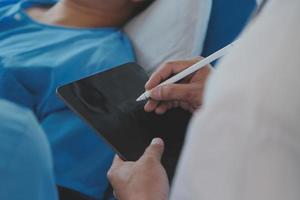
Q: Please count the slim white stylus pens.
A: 1